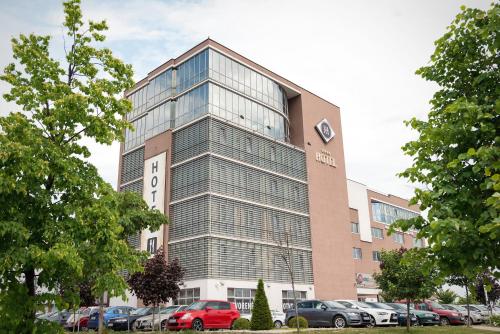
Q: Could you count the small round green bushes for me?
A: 2